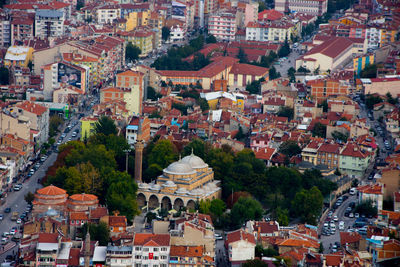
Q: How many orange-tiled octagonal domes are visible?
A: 2